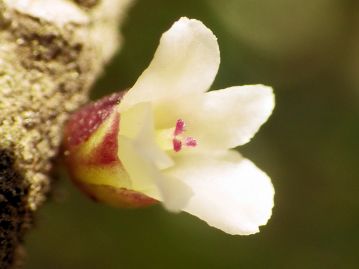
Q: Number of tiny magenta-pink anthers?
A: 3